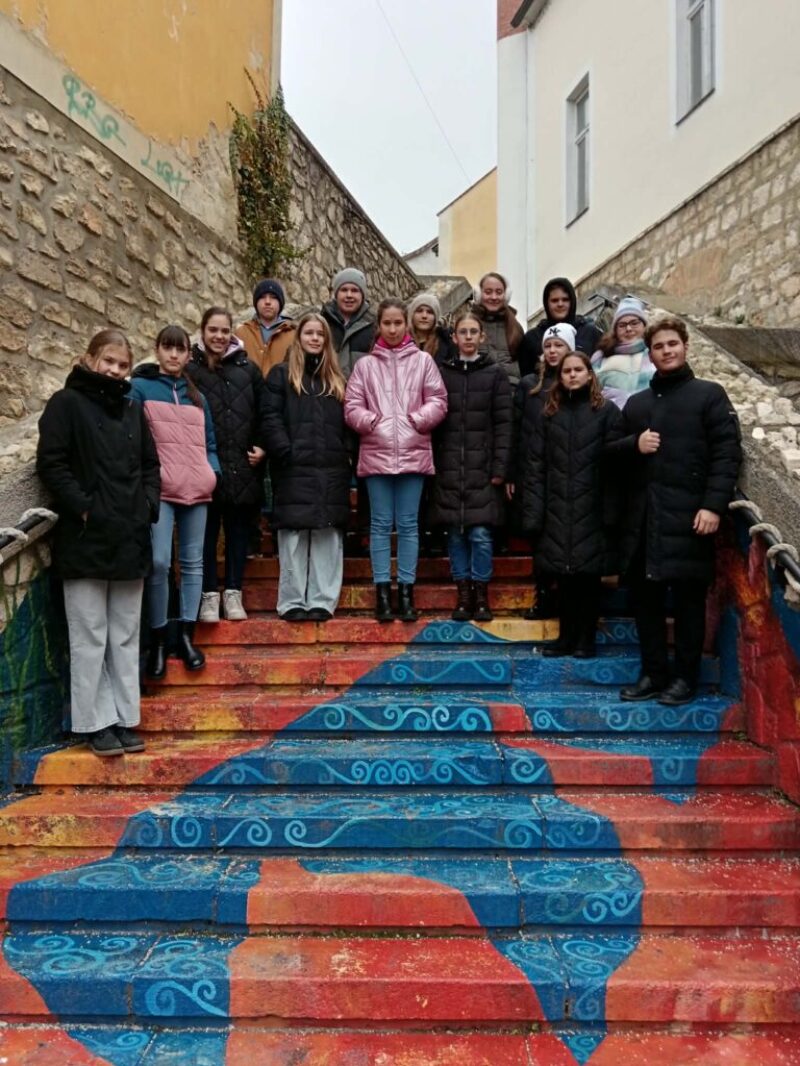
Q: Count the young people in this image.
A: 15